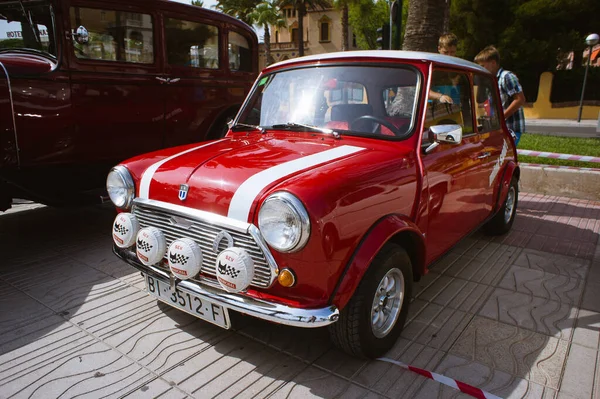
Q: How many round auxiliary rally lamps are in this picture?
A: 4